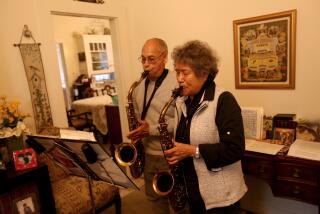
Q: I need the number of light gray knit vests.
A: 1